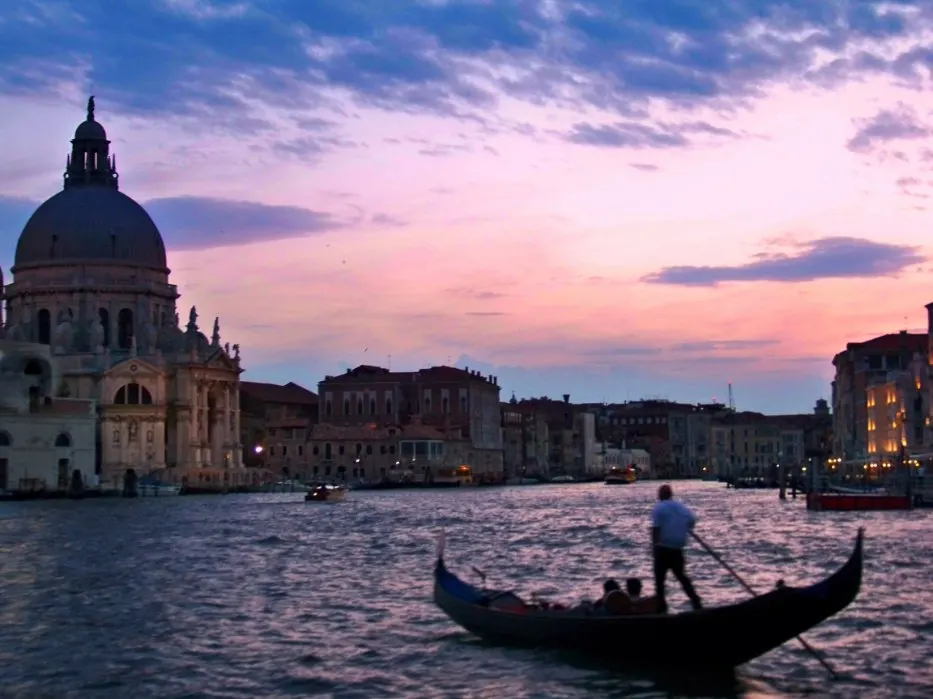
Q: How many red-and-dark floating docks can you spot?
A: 1